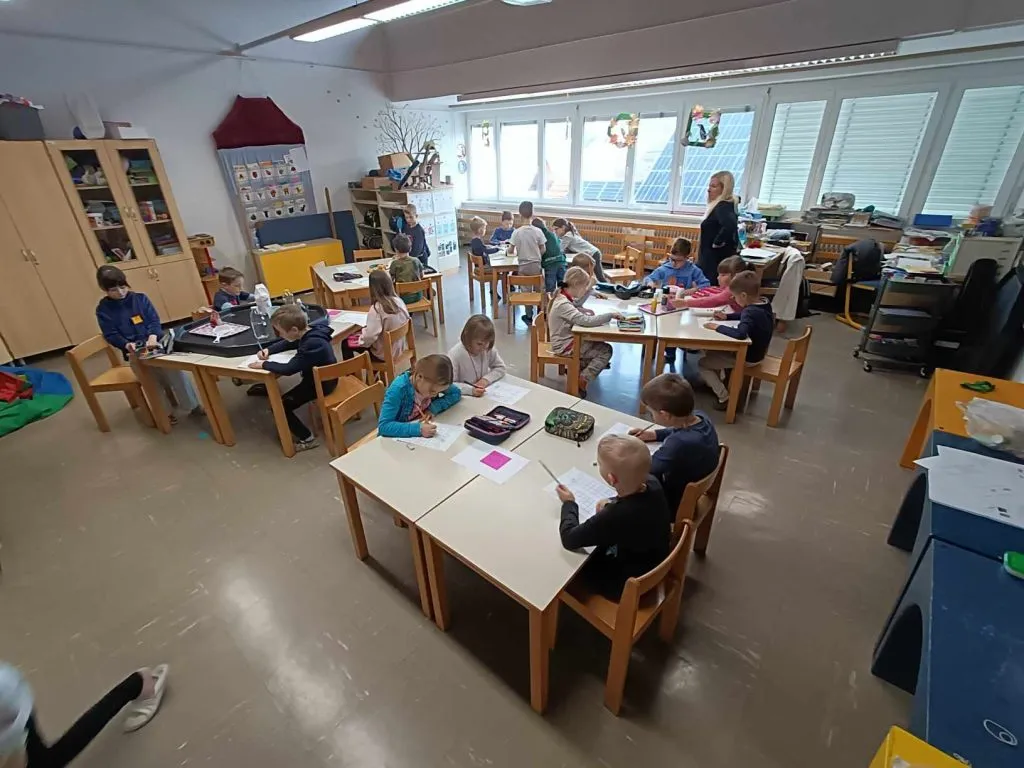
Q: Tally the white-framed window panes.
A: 9